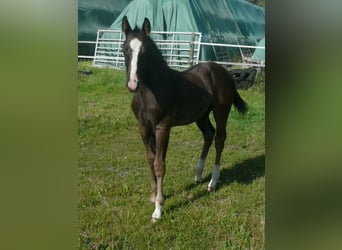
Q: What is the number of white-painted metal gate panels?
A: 1